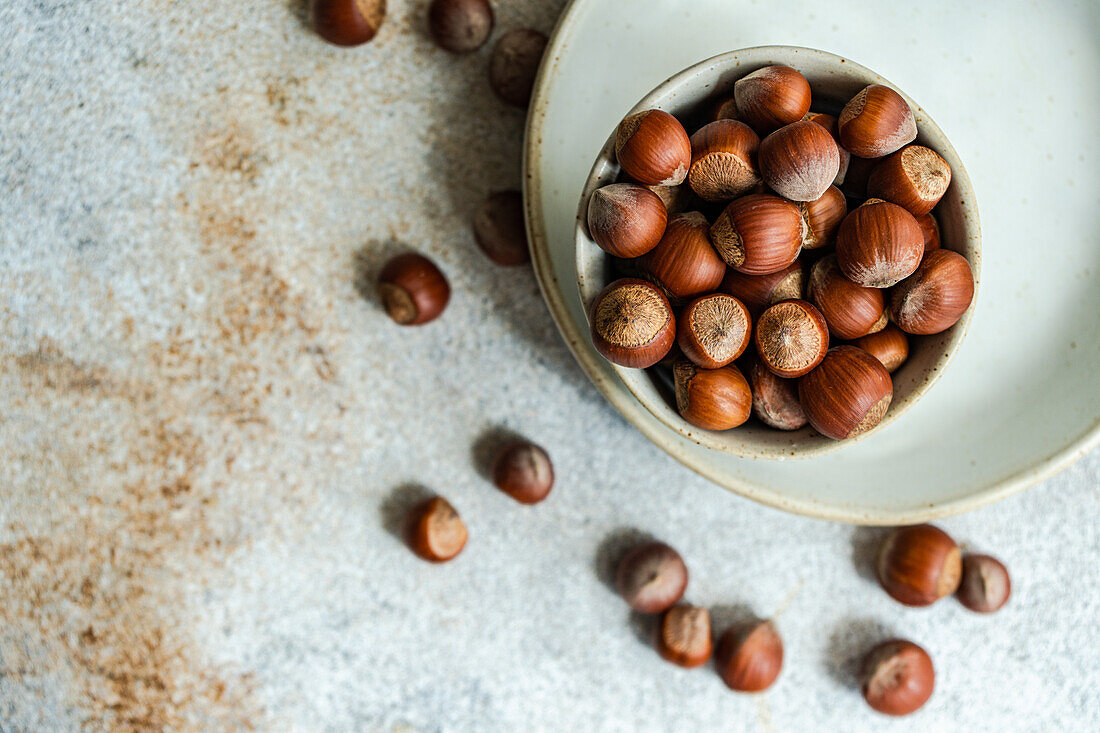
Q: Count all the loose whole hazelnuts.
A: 13